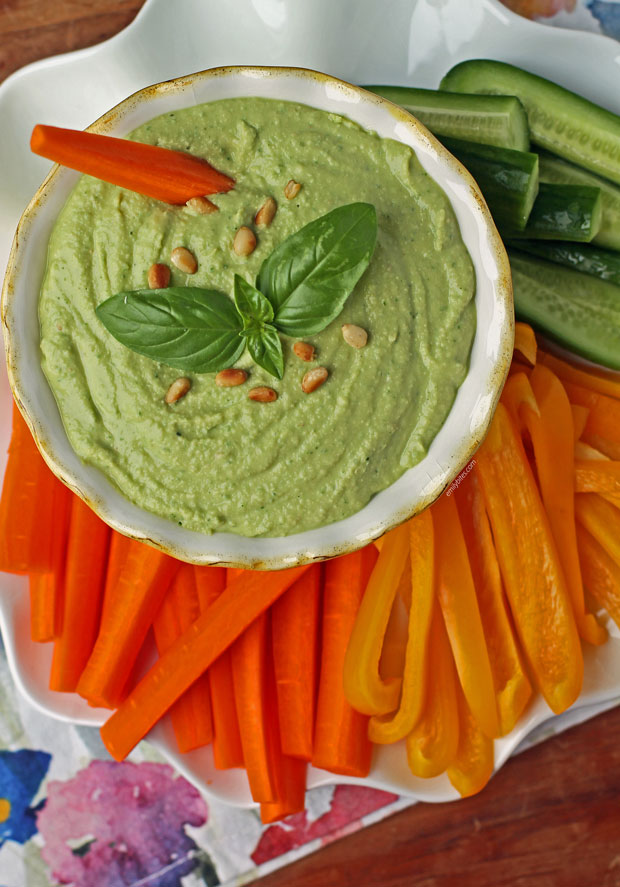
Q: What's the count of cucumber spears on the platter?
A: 7